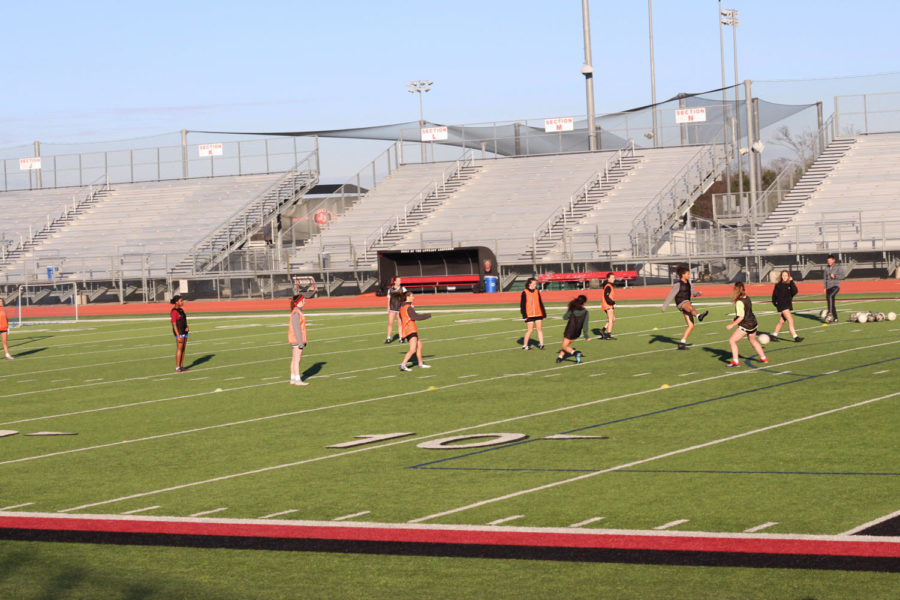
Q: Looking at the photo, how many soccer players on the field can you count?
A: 11